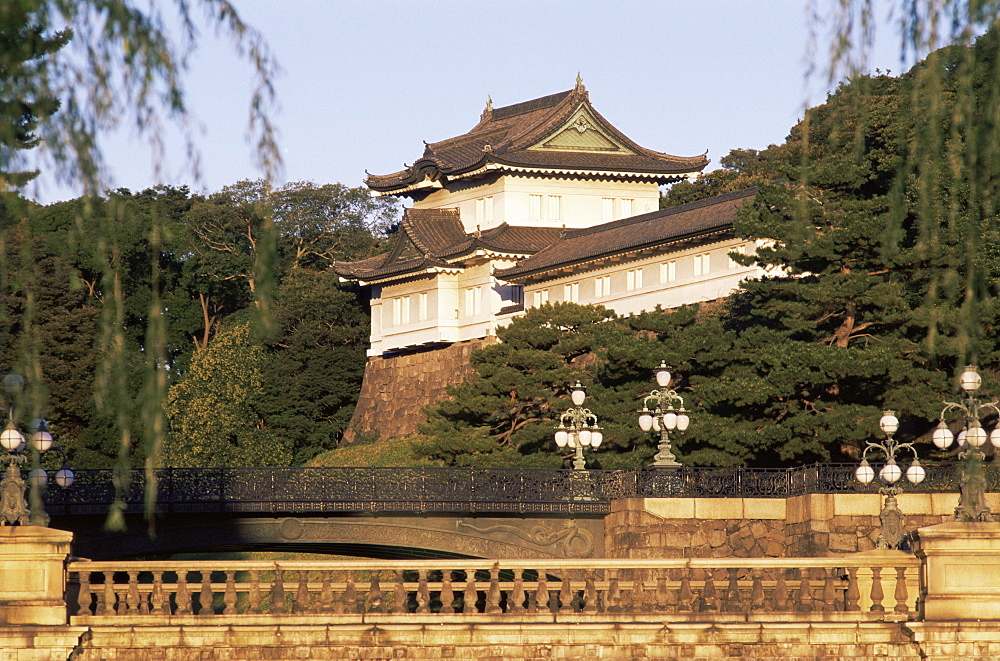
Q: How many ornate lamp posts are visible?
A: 6